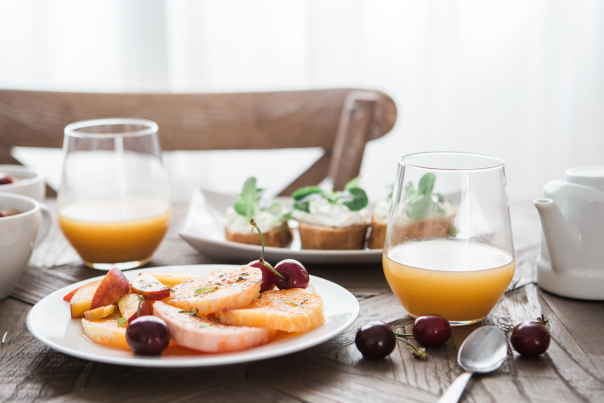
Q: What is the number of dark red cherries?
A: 6